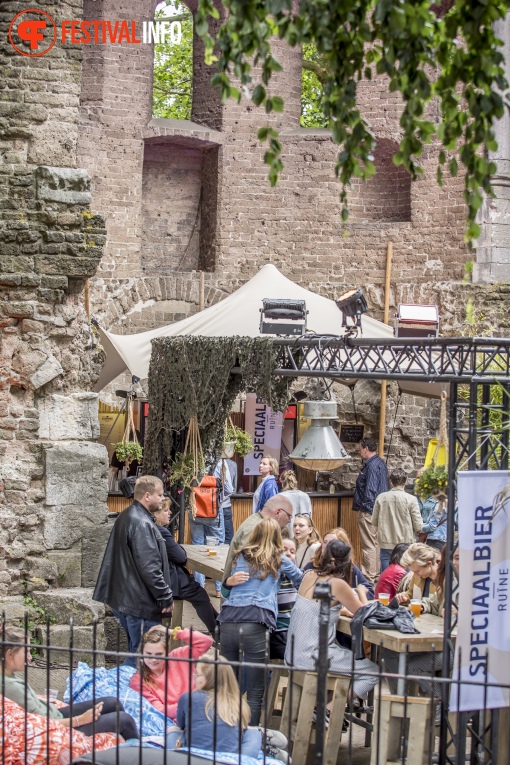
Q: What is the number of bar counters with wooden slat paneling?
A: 1